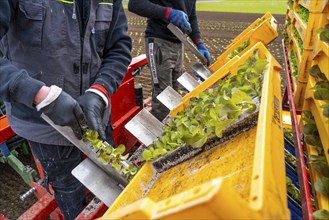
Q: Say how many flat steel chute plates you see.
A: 5